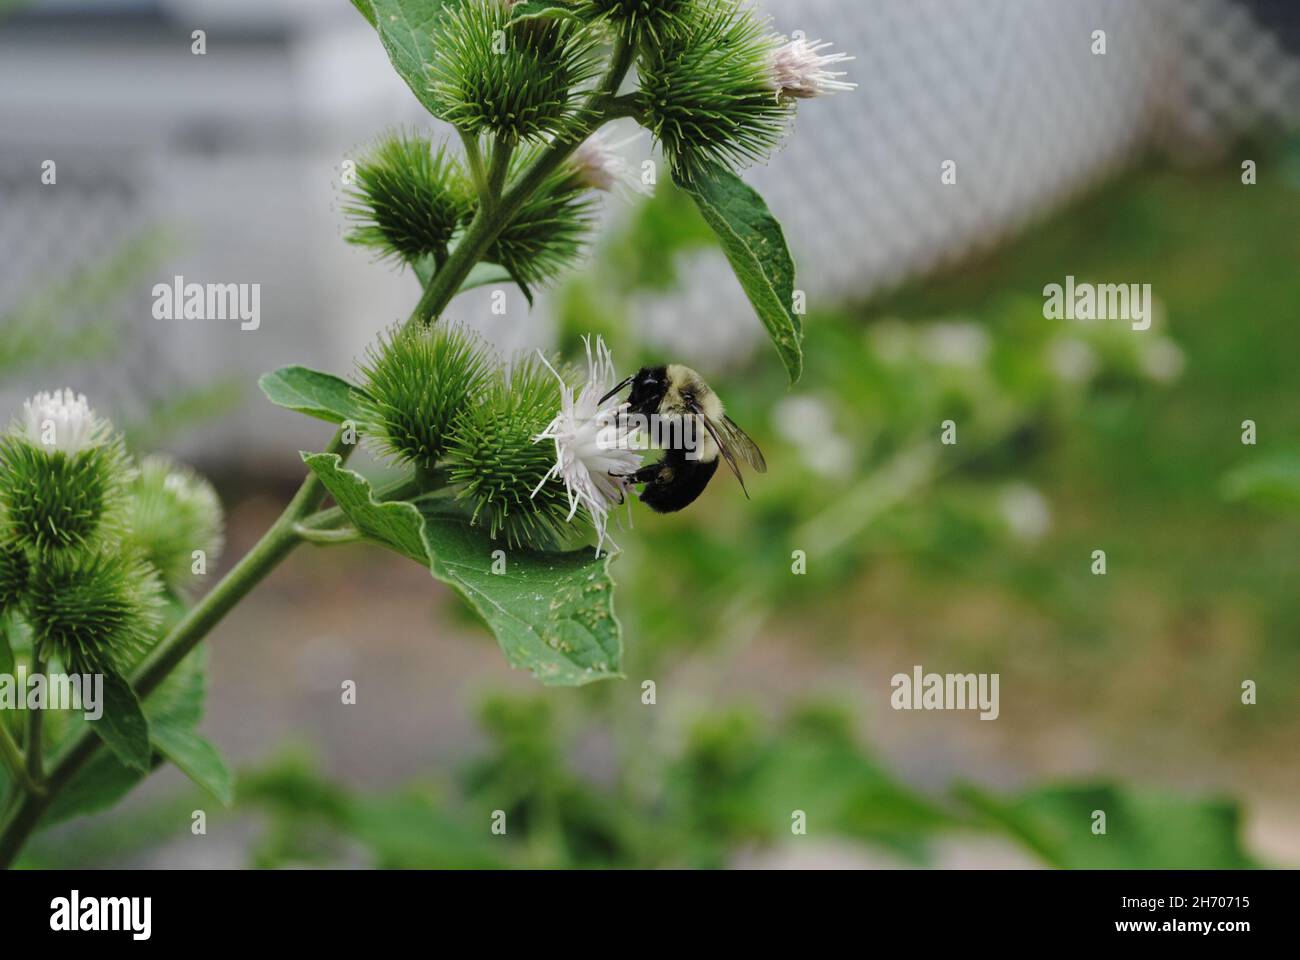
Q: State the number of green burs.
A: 11